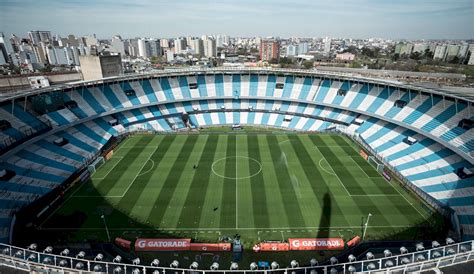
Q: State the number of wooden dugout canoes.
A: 0